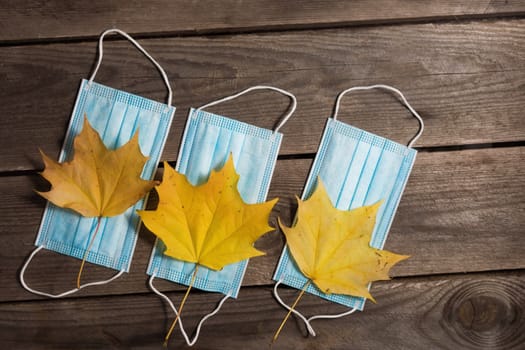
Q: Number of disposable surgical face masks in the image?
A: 3